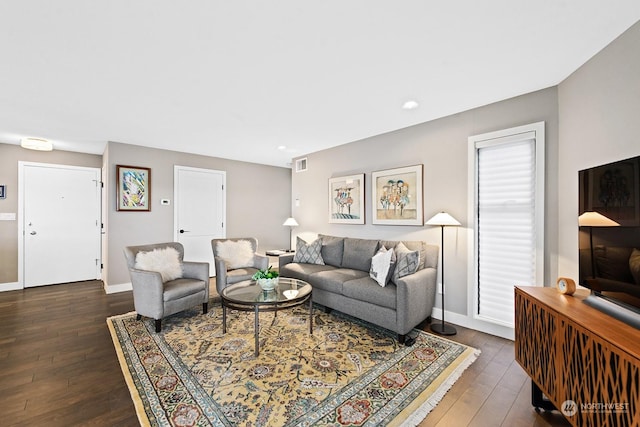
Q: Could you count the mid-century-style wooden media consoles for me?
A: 1